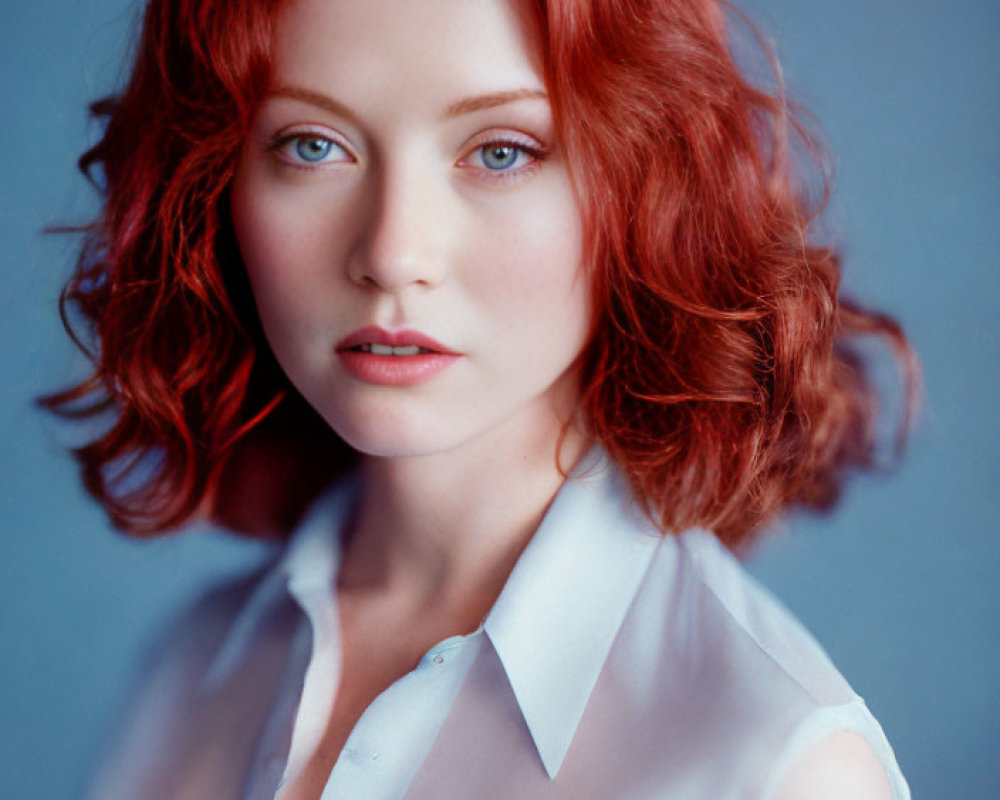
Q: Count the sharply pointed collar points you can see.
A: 1